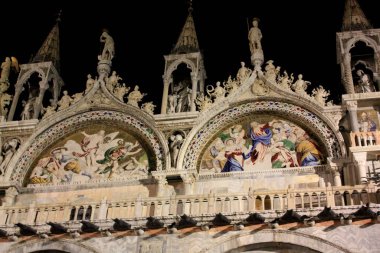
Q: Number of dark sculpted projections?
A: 12